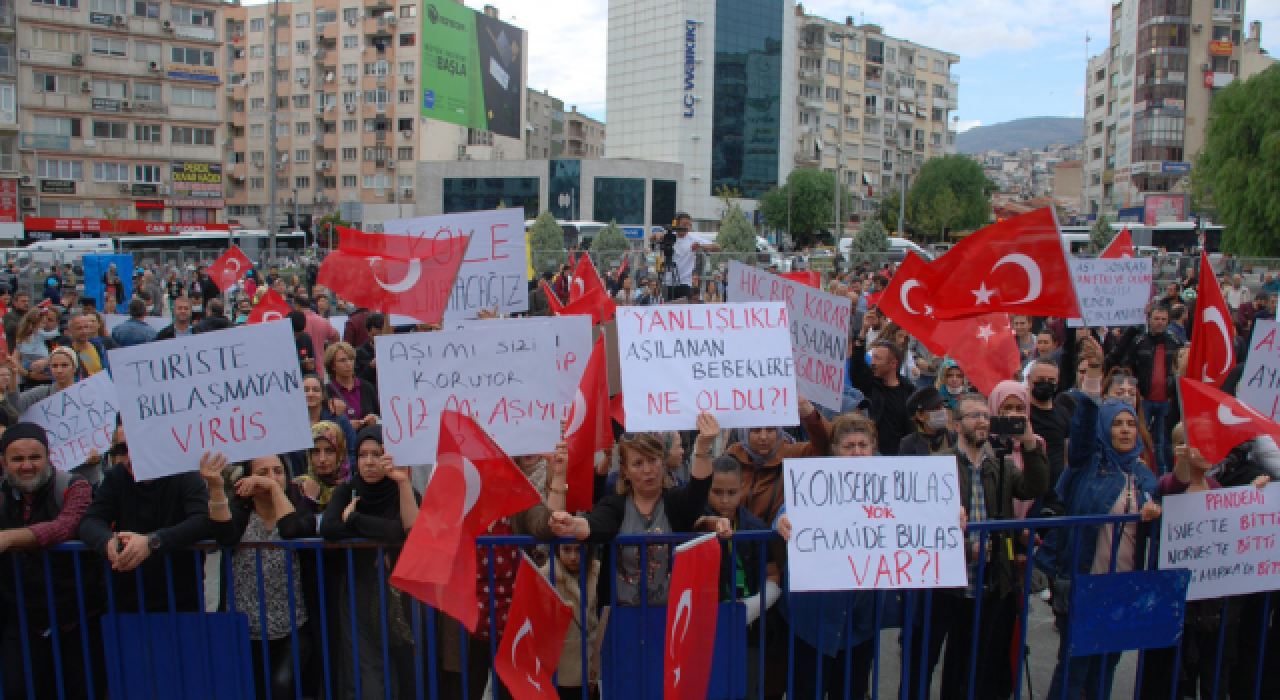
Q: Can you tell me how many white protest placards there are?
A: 11